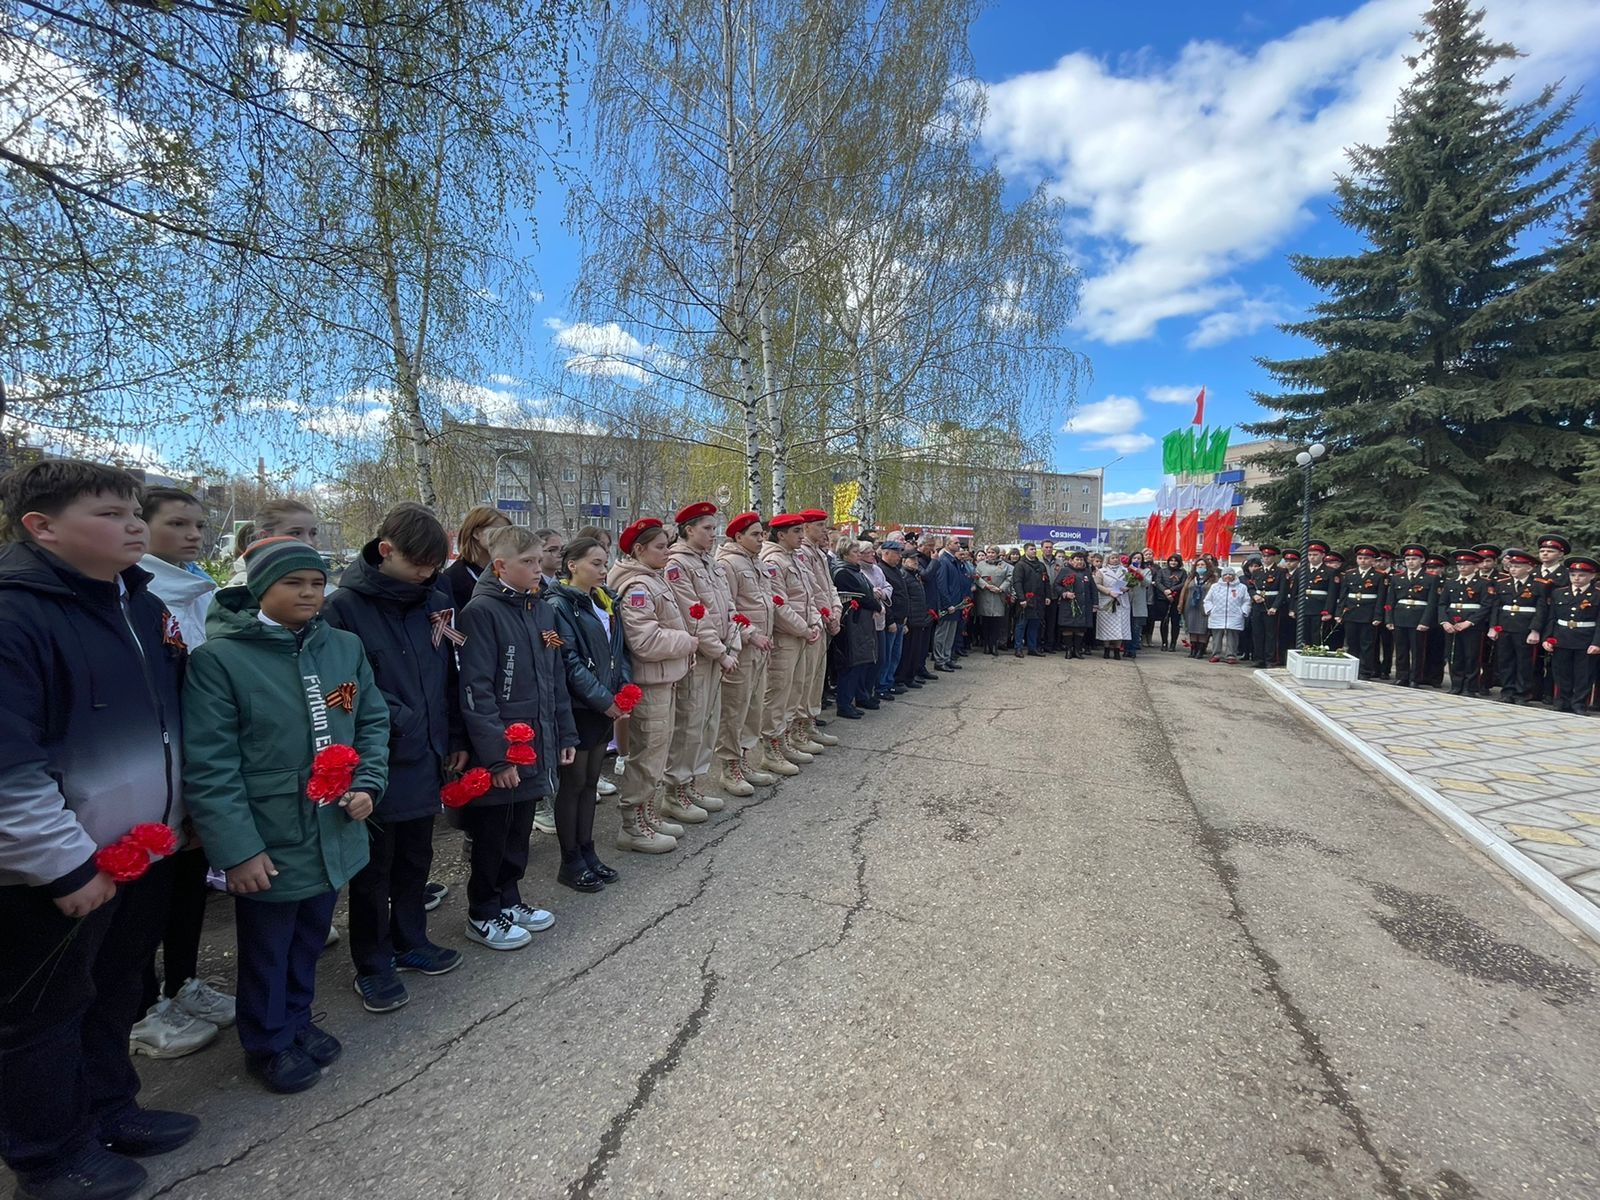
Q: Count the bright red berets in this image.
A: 5